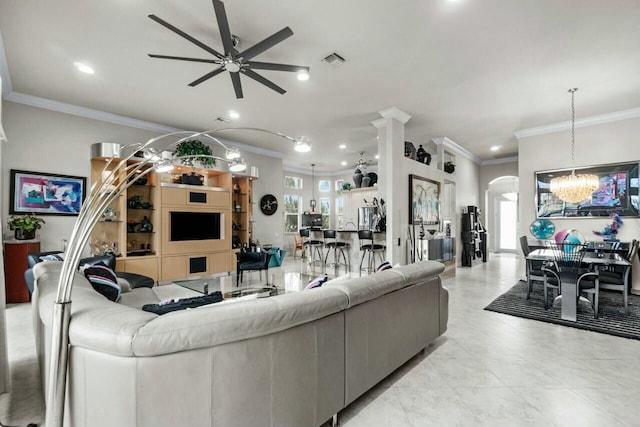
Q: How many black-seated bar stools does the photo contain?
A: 3